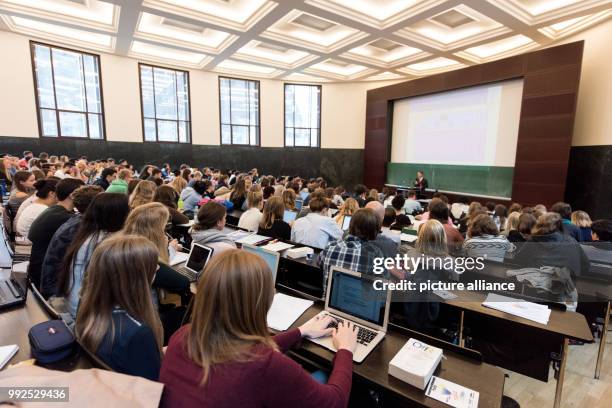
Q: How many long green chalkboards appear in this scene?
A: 1